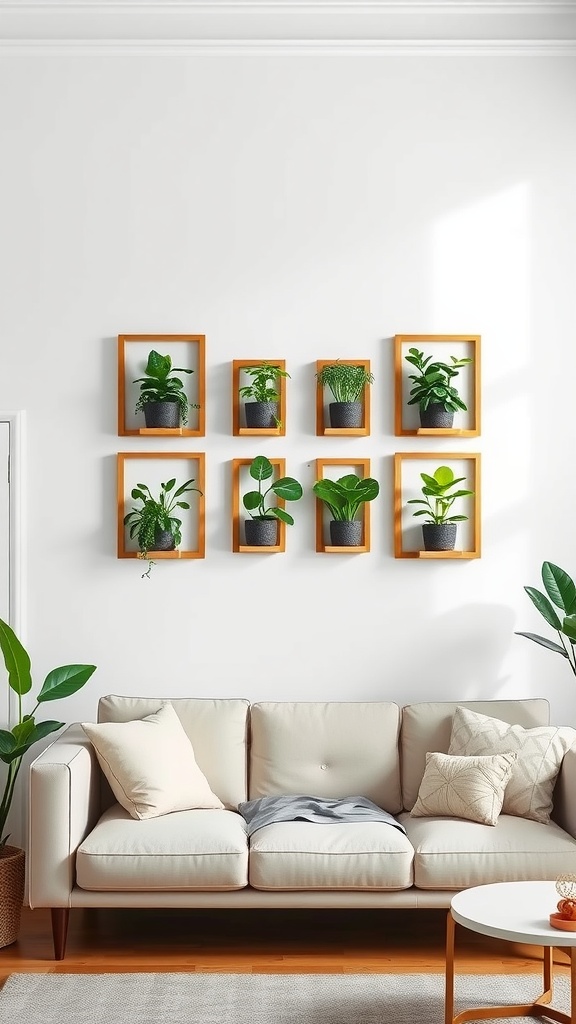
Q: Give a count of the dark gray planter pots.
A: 8